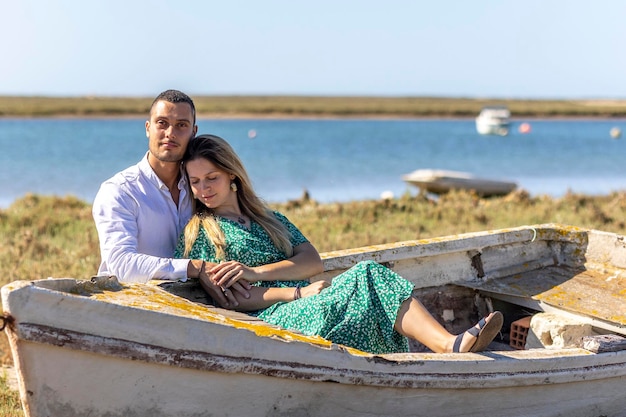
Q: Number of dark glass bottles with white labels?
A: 0